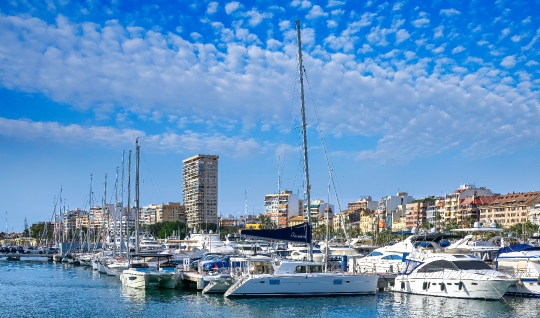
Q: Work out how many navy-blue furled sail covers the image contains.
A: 1